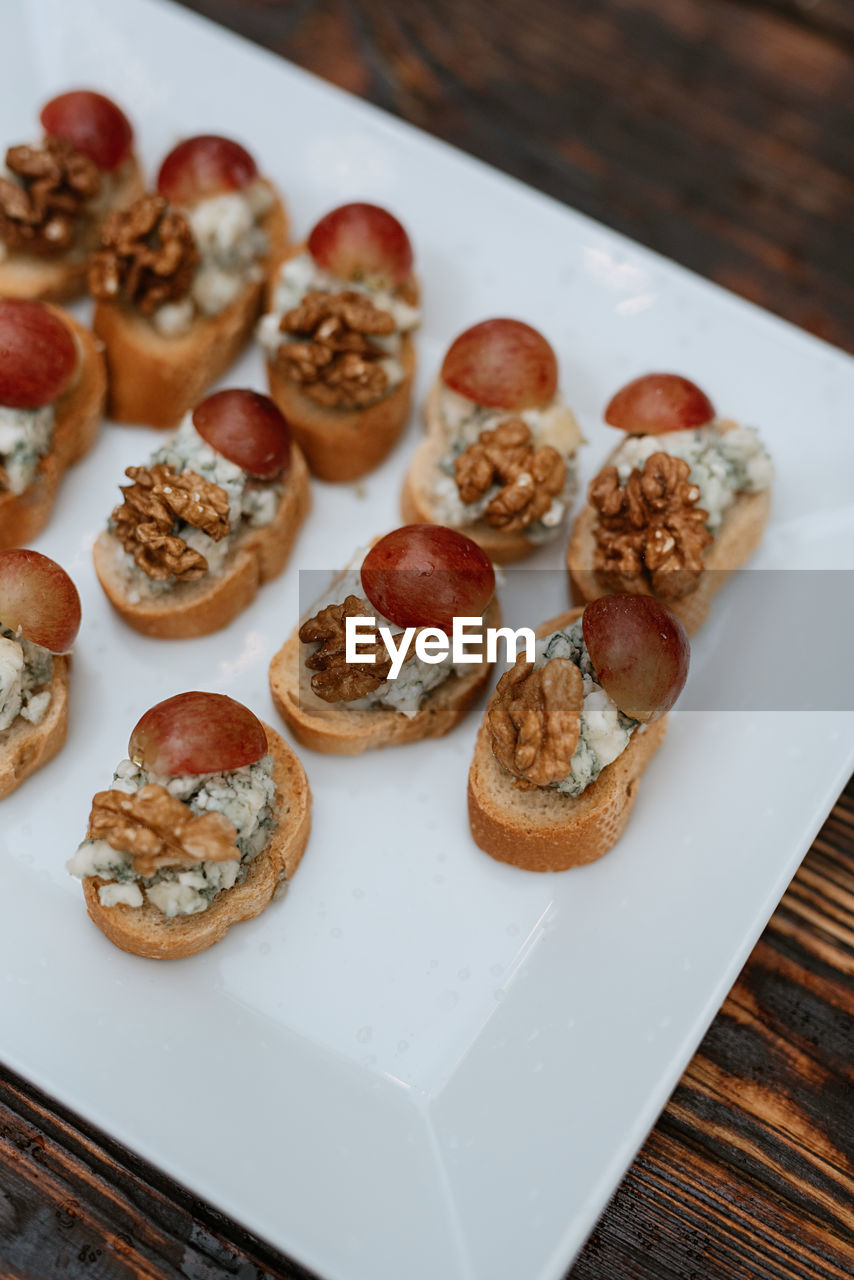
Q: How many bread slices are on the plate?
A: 11